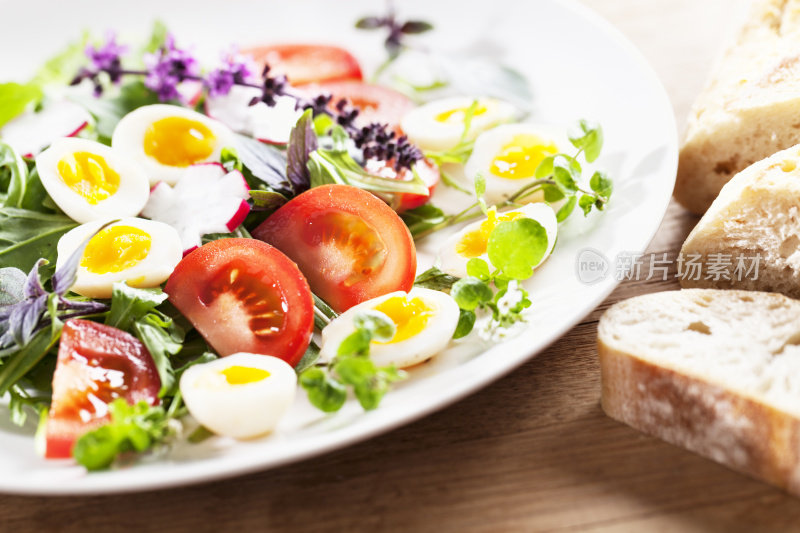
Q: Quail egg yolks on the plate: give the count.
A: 8